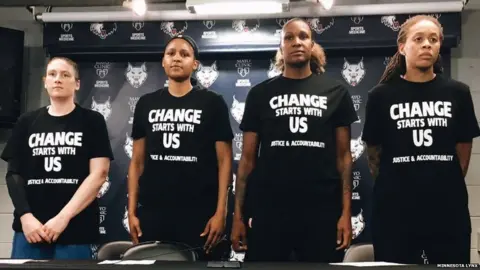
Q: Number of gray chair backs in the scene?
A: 3